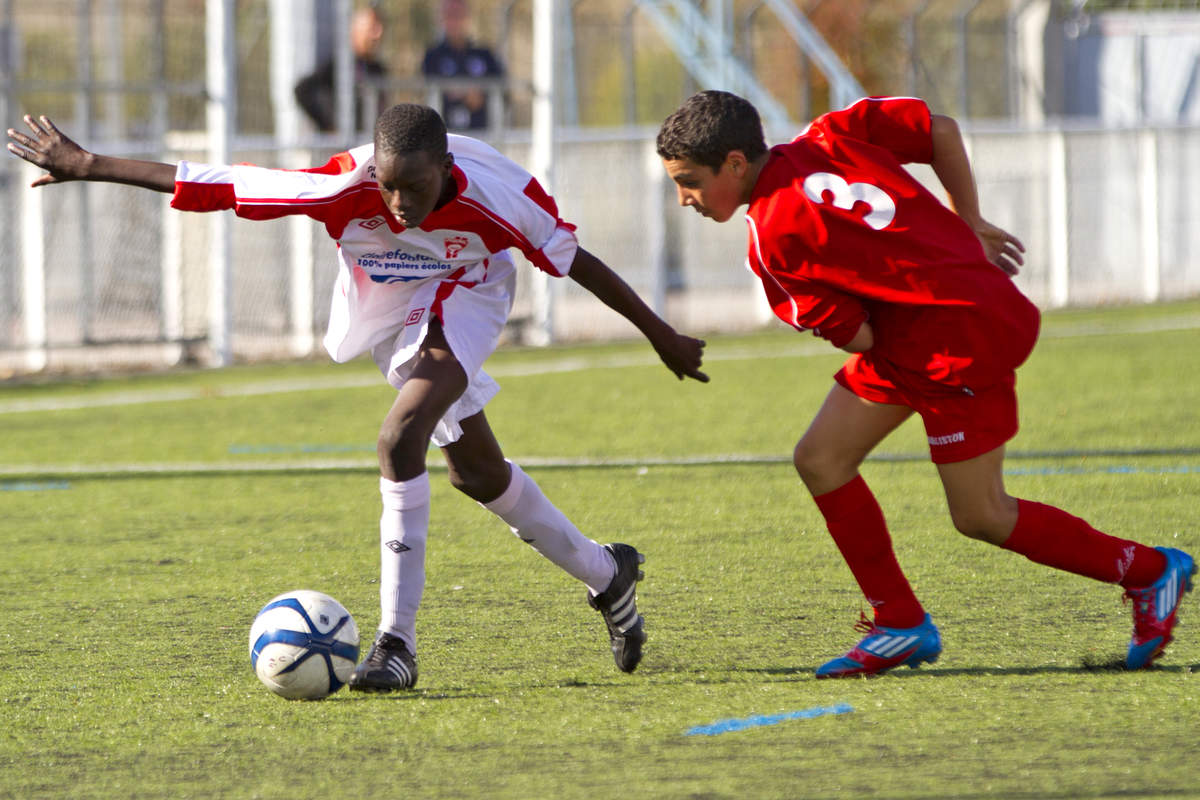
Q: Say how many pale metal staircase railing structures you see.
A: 1